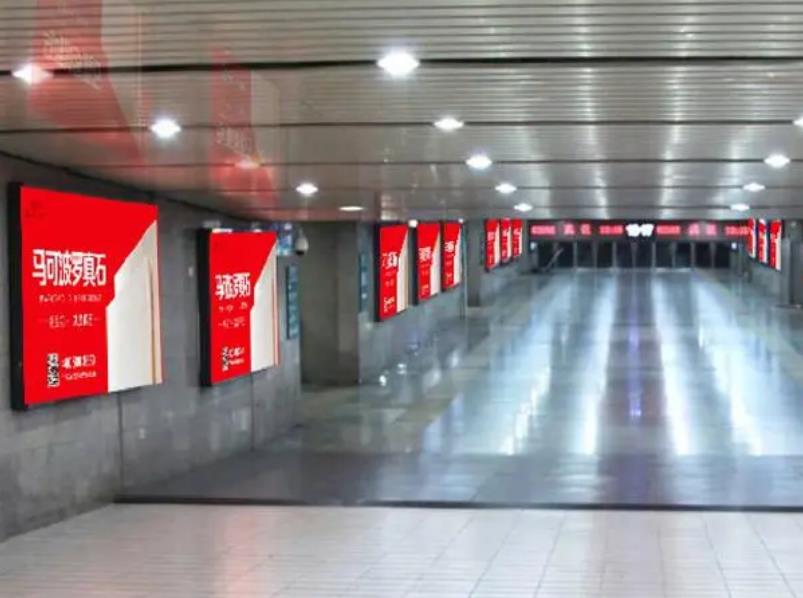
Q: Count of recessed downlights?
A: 14